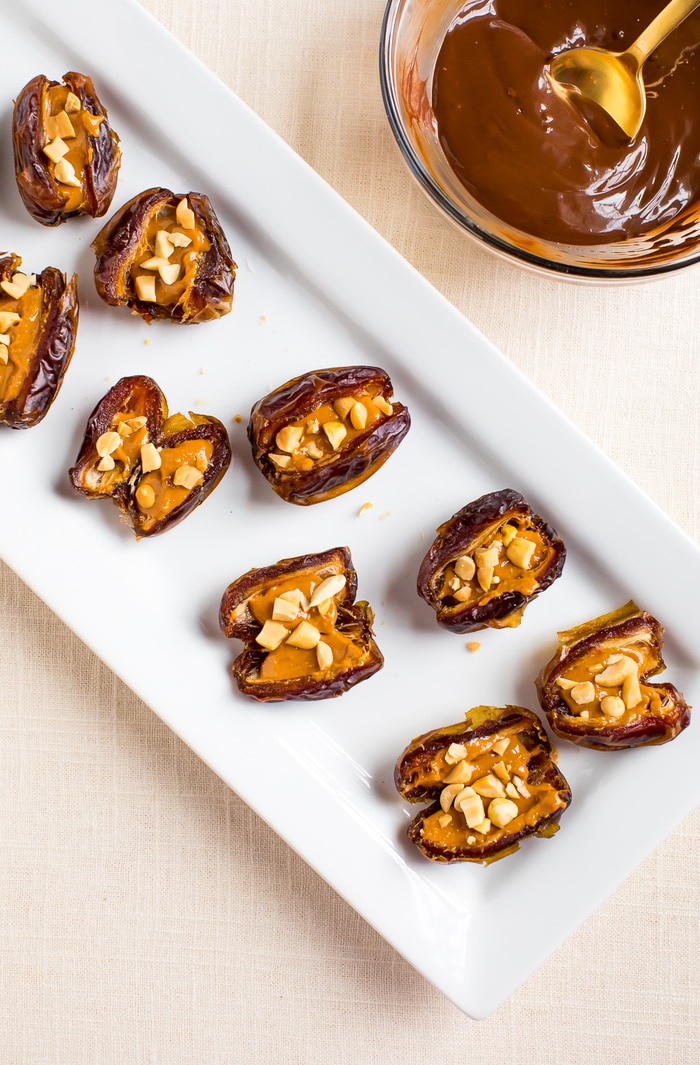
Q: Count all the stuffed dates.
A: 9